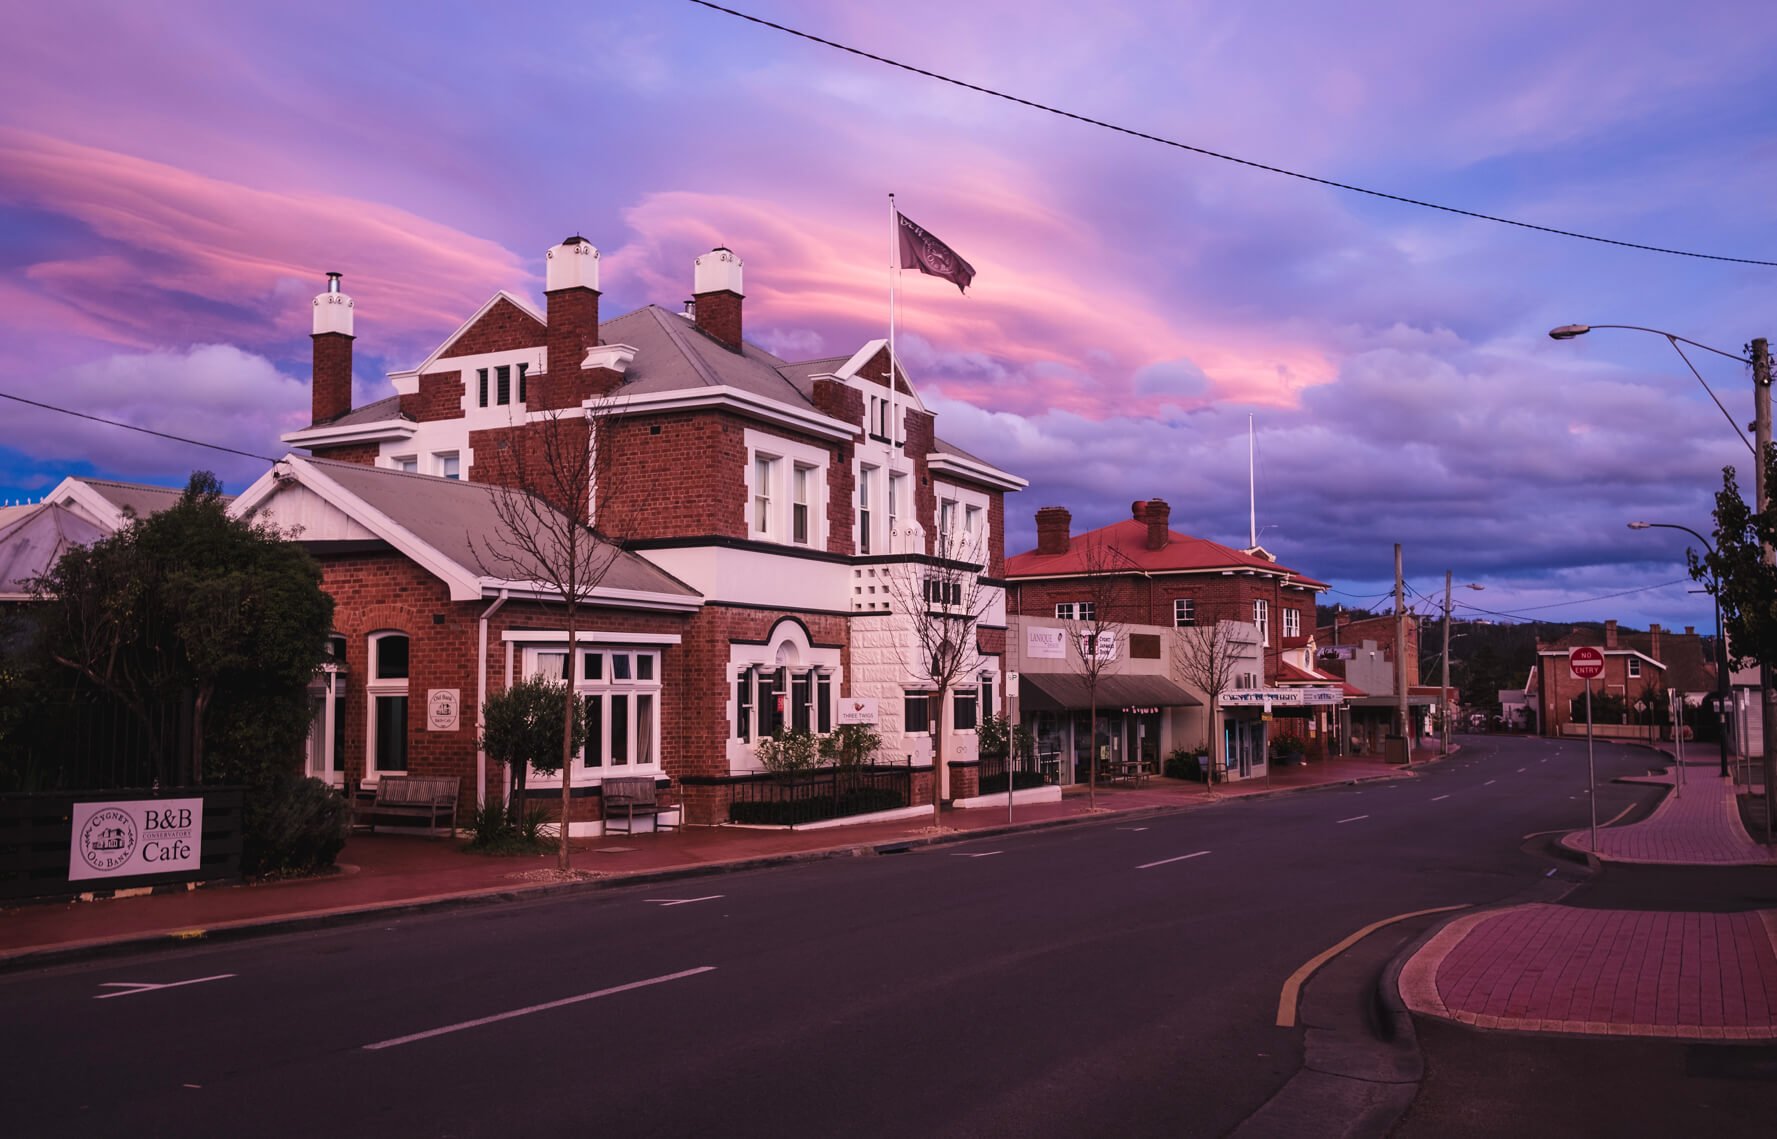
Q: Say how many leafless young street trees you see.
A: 4